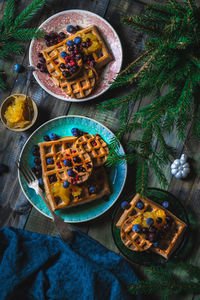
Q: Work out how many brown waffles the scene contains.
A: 8